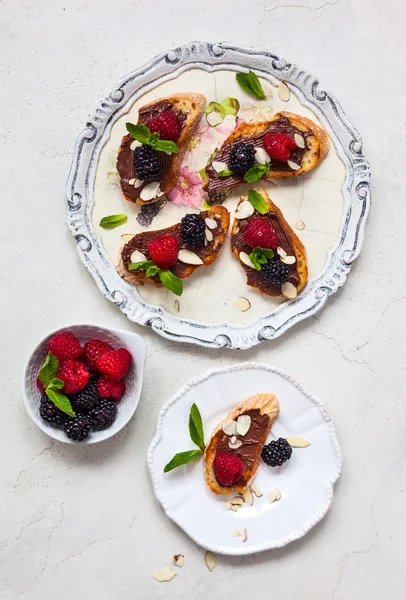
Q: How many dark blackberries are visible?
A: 9